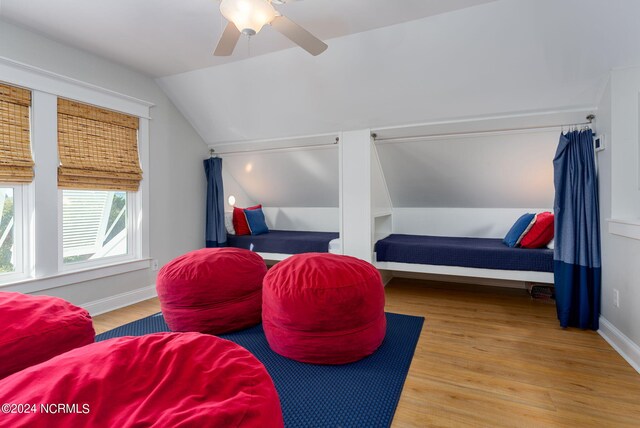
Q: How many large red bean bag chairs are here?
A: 4